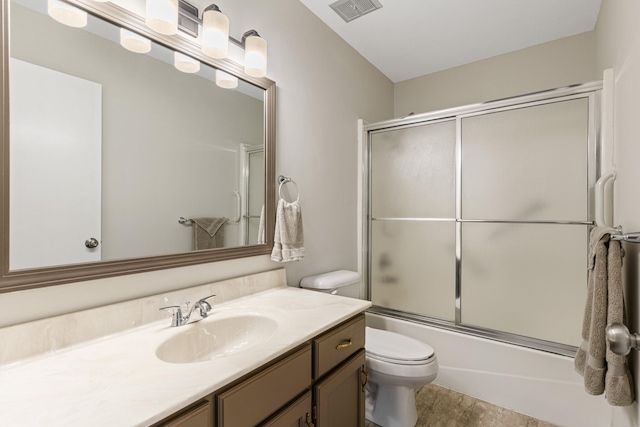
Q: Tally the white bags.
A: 0